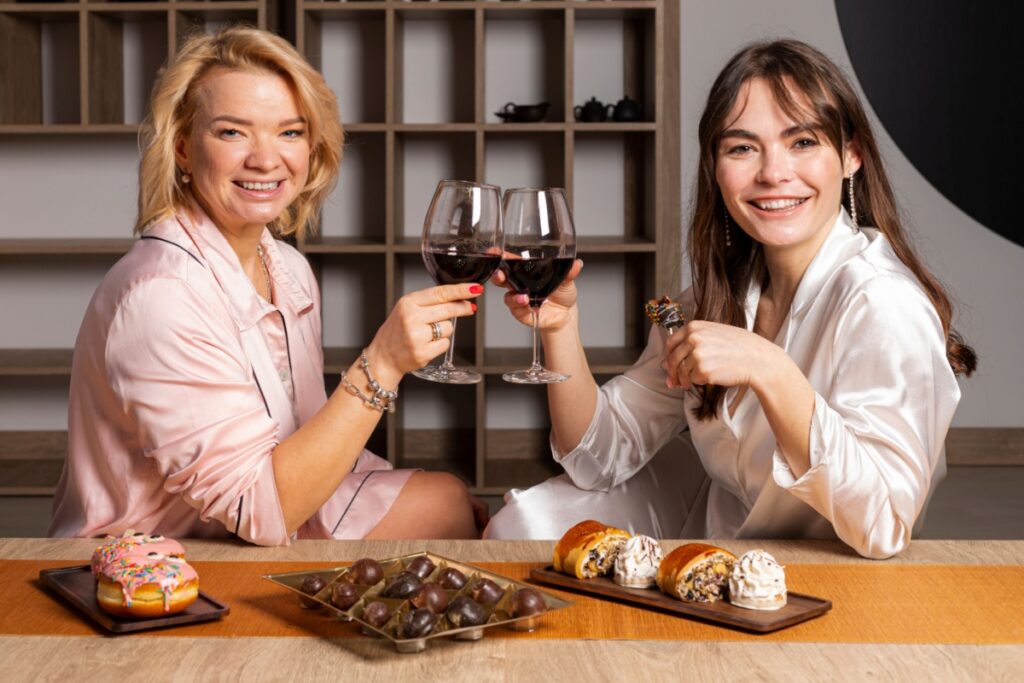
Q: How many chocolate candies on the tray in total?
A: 12